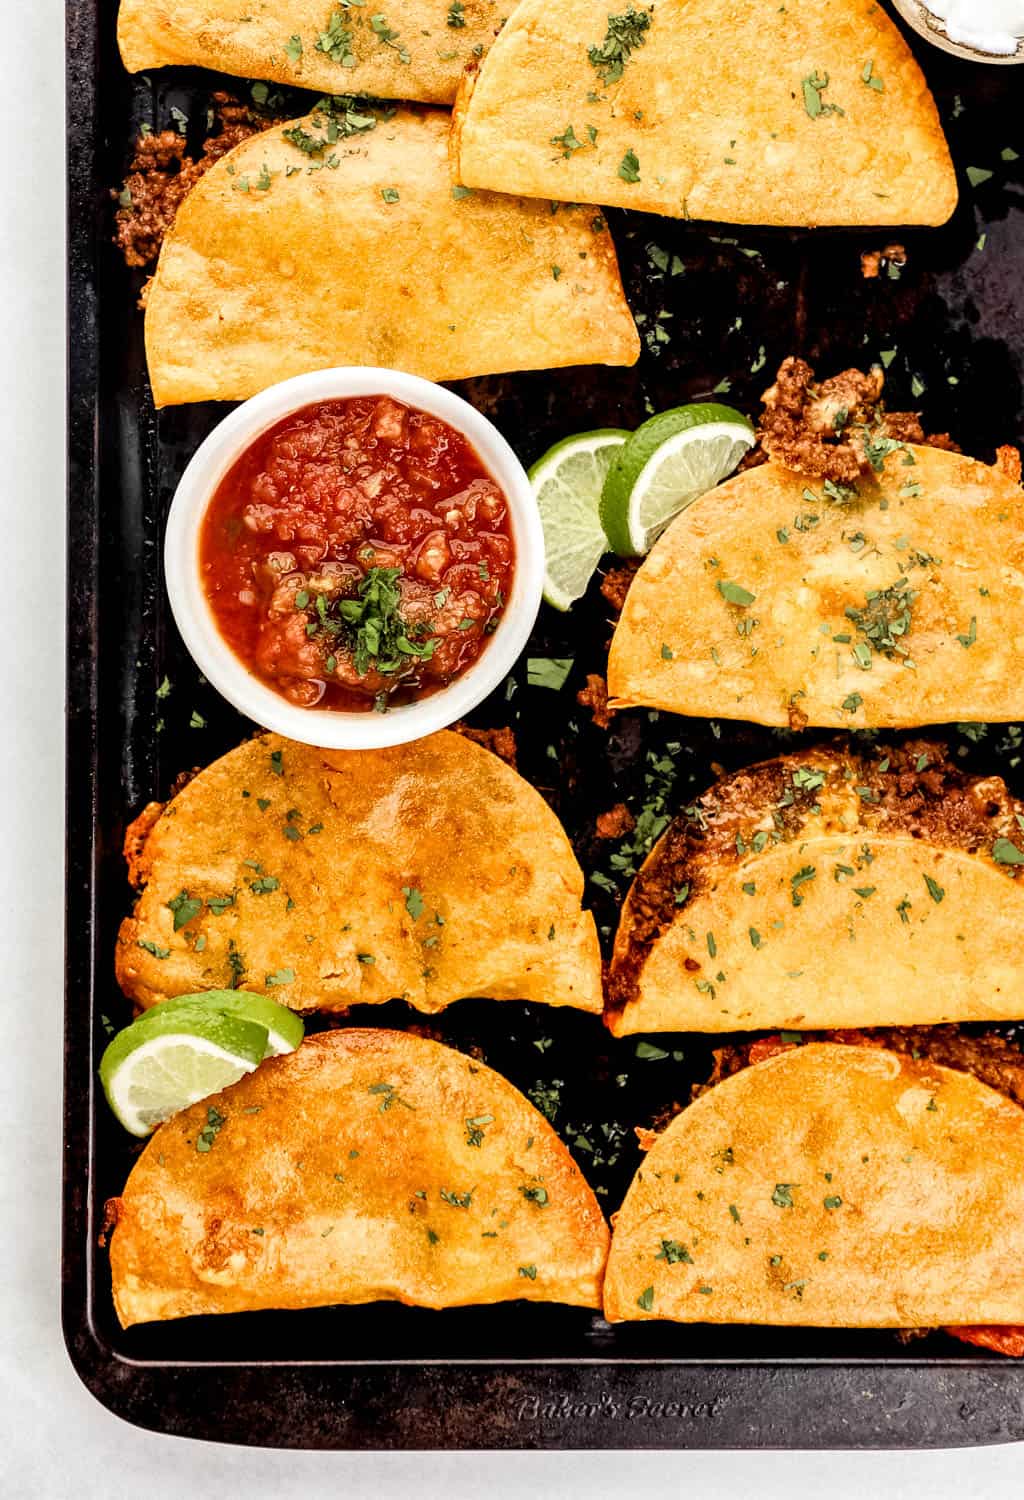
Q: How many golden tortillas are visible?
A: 8